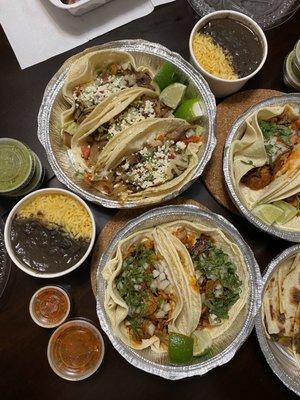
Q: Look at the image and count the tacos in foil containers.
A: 7